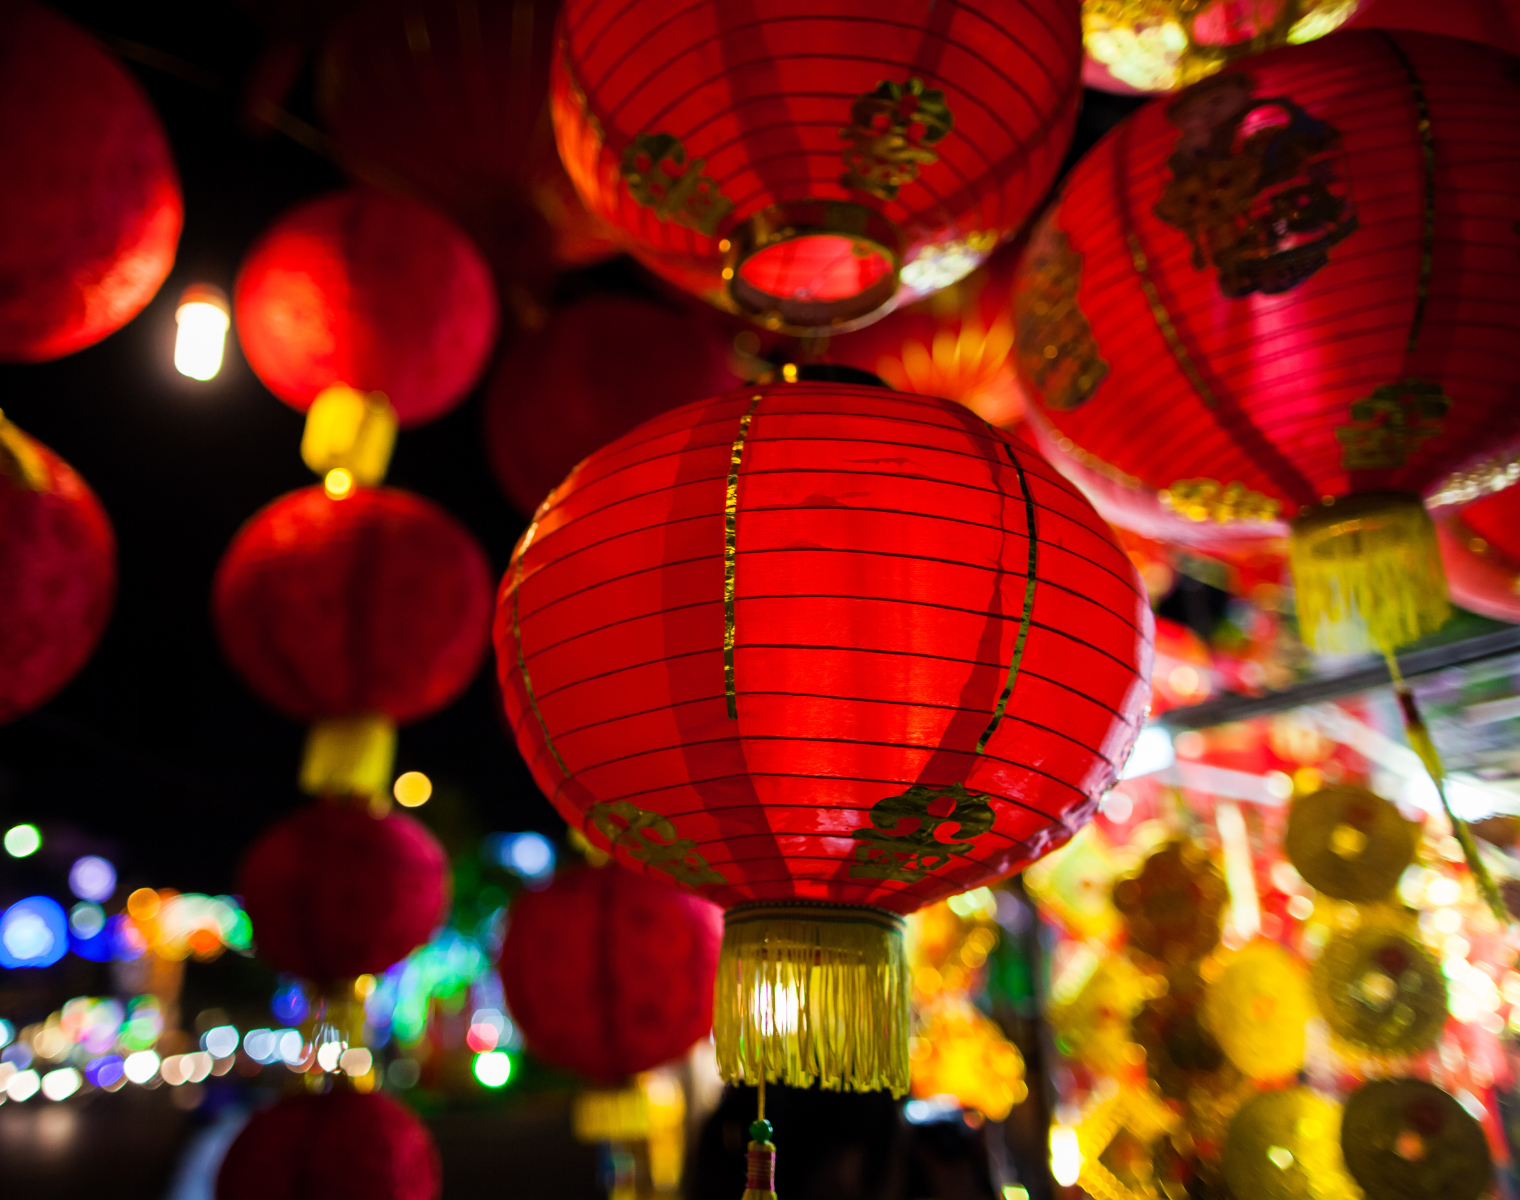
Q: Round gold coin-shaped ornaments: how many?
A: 5